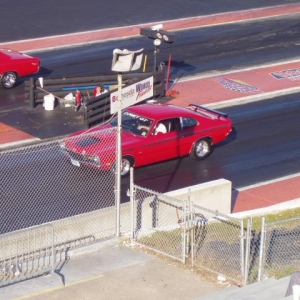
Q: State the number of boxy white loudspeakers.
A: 2